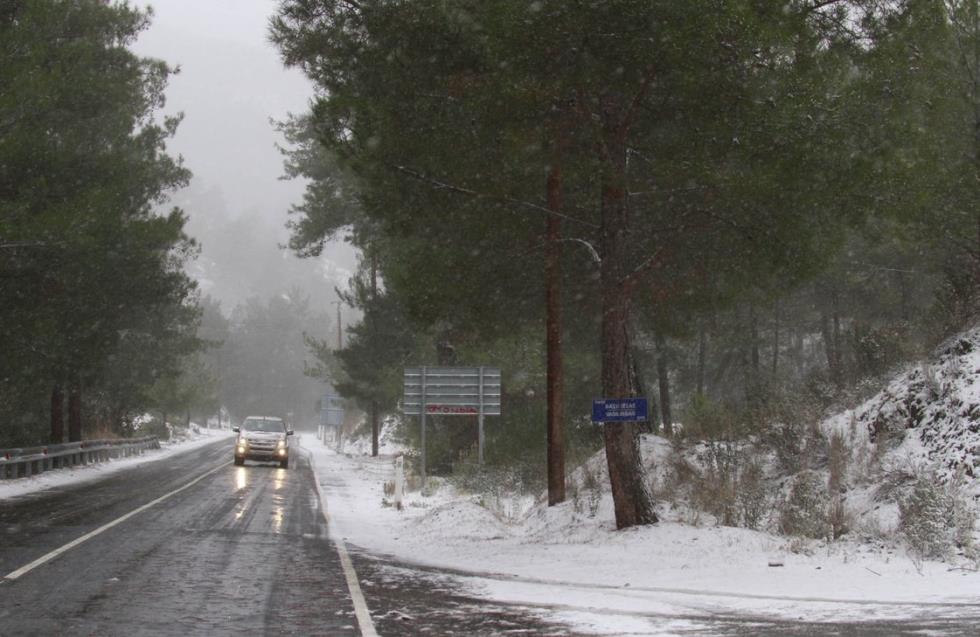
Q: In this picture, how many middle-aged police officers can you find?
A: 0